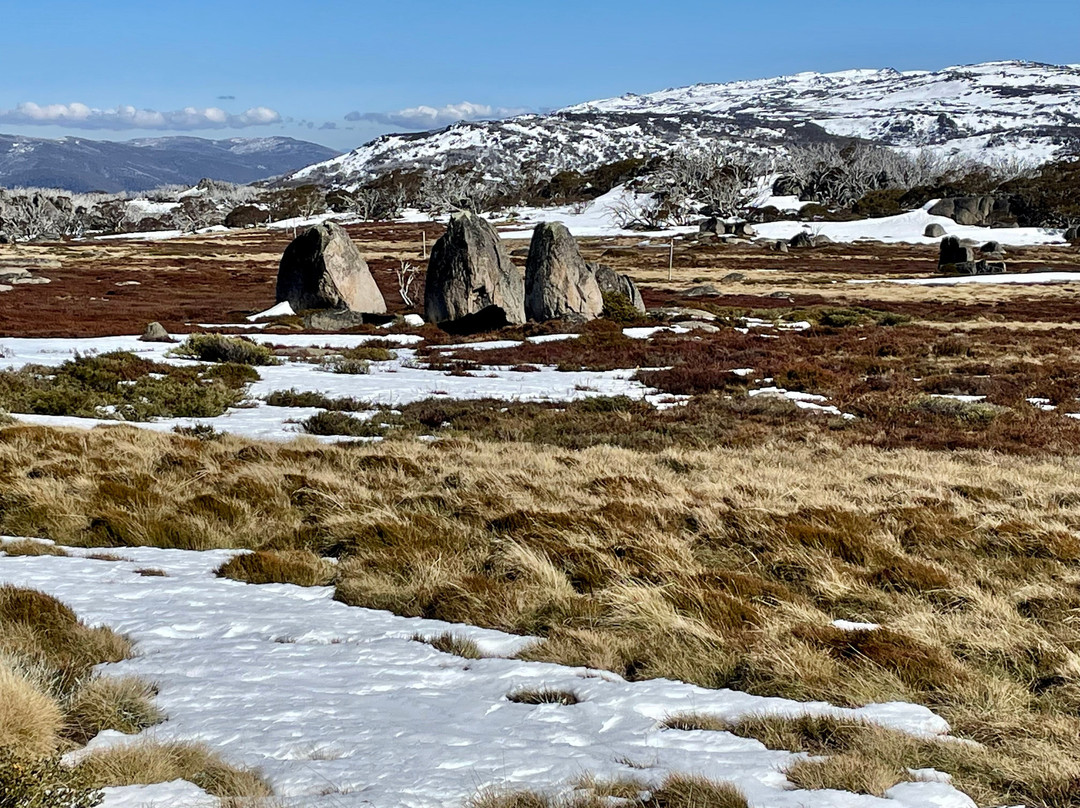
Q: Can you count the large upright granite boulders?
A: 3